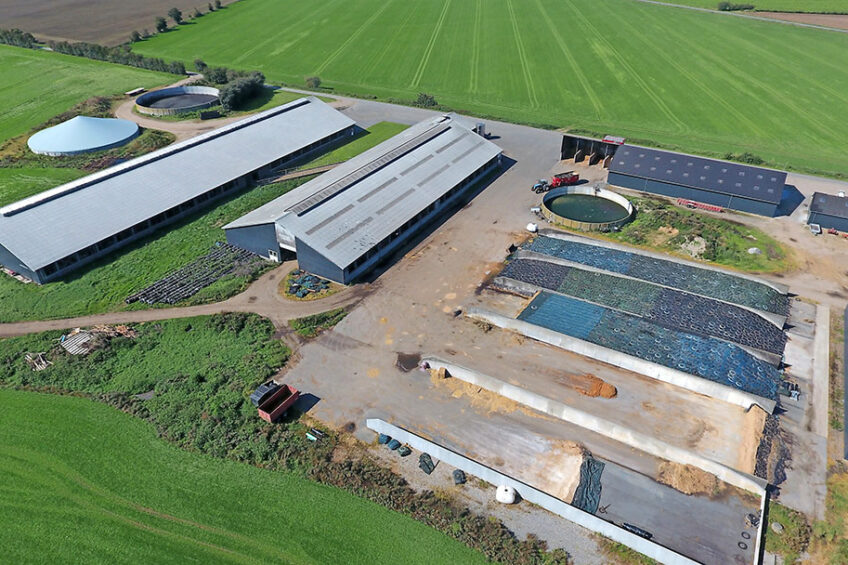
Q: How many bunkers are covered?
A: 3